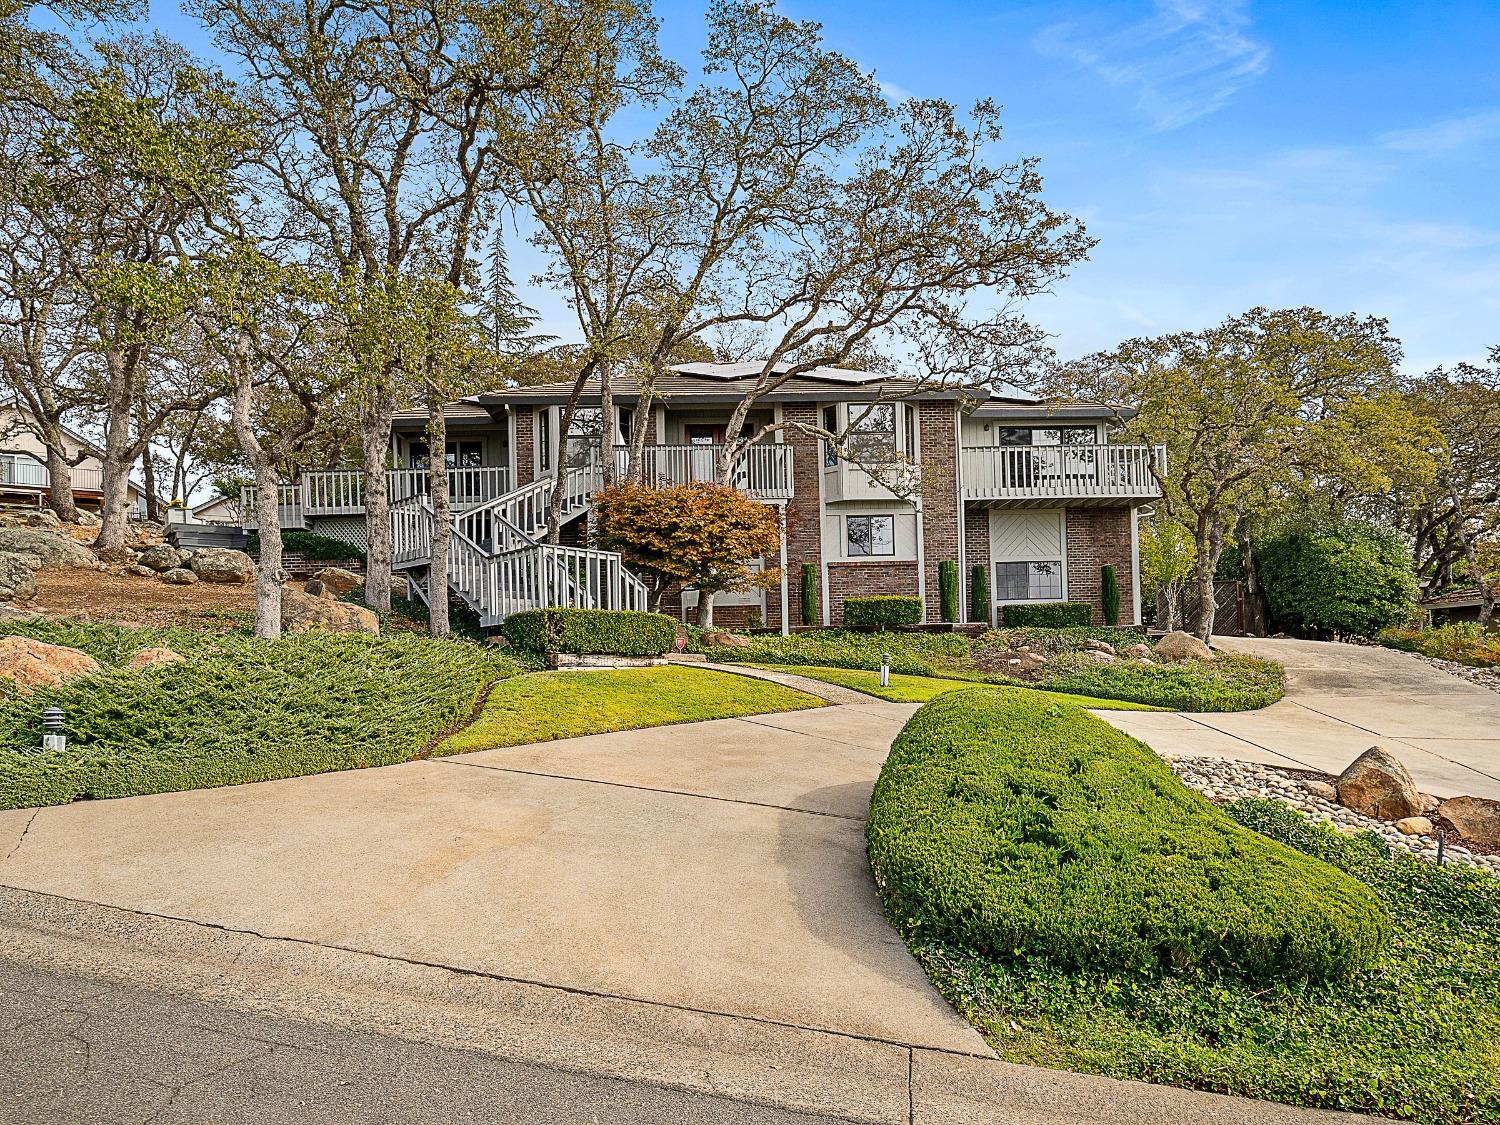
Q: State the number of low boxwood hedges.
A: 3